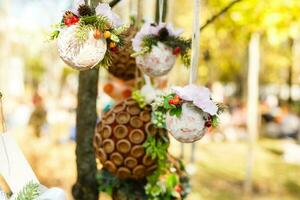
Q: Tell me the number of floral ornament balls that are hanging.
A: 3